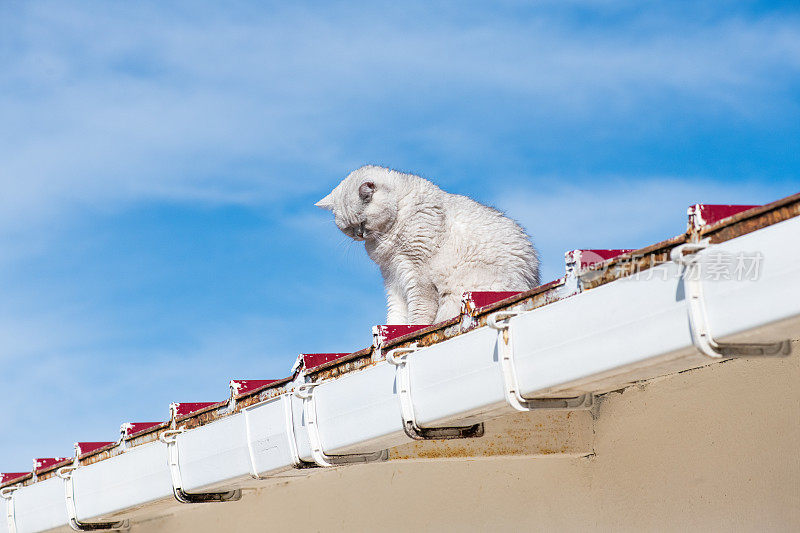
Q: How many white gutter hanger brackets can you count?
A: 7